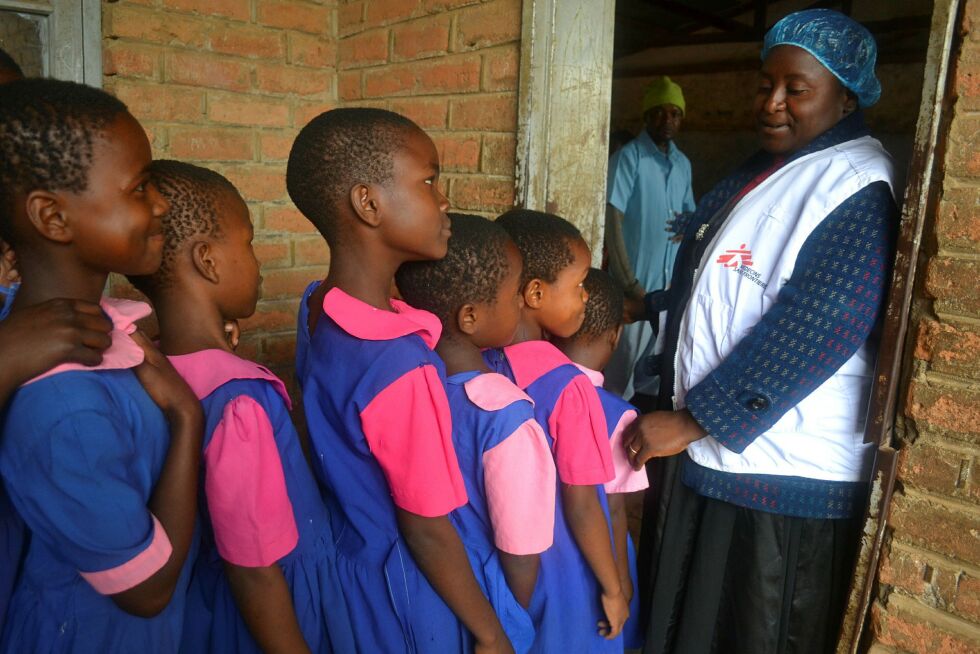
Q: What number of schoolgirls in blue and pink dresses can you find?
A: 6